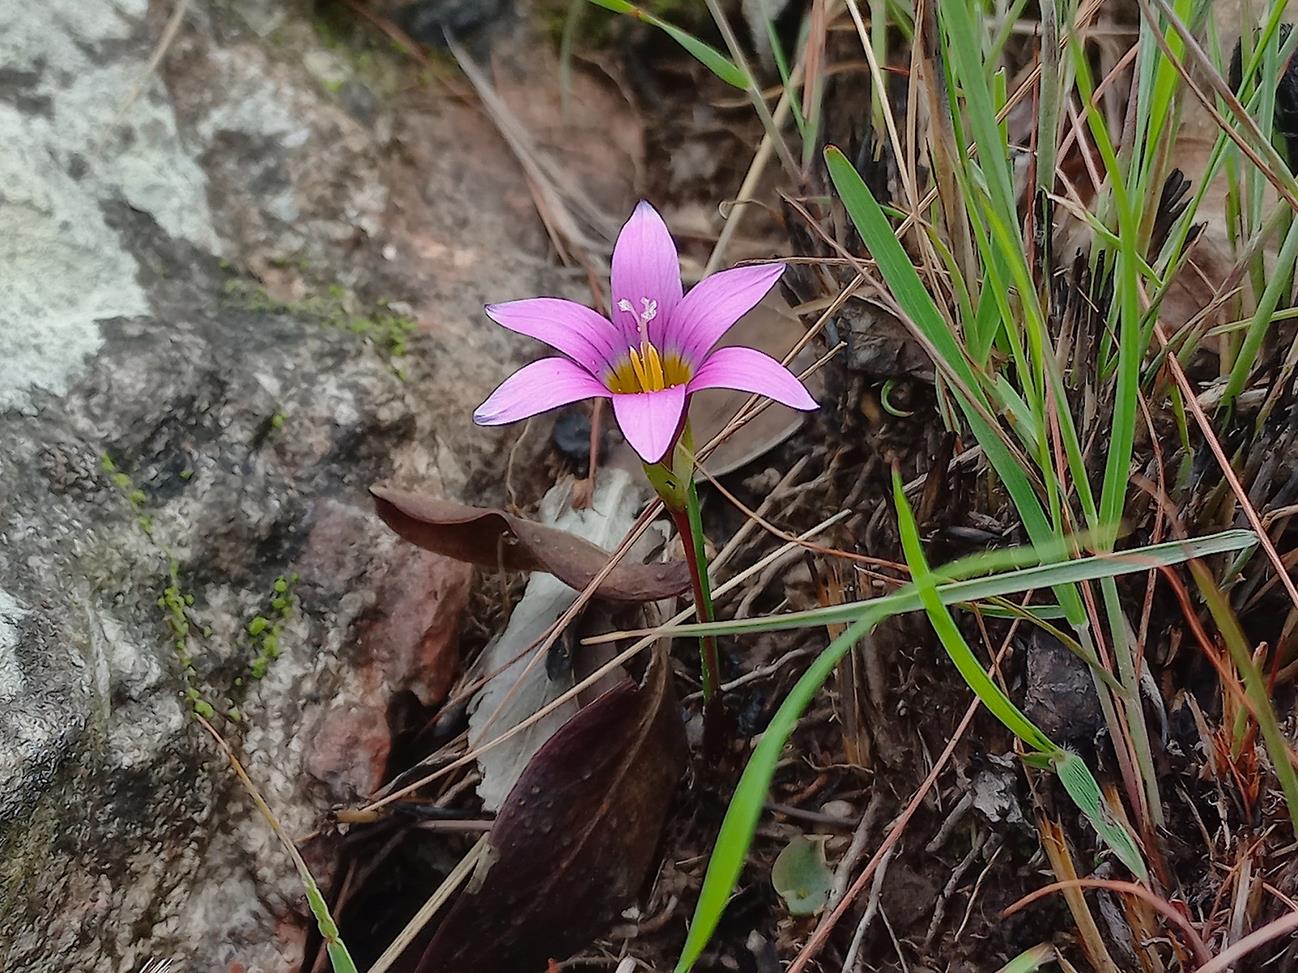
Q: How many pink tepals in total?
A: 6